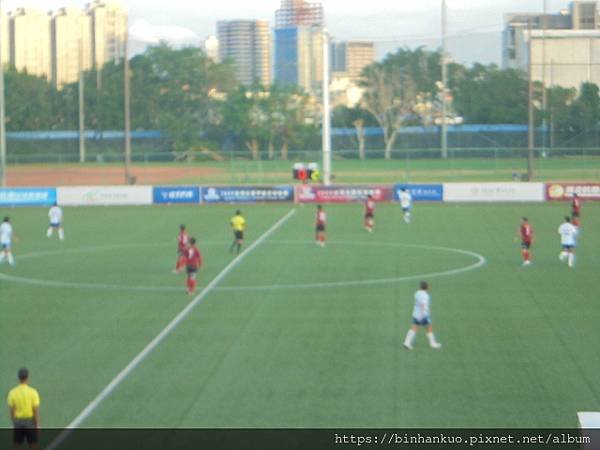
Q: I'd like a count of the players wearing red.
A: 6